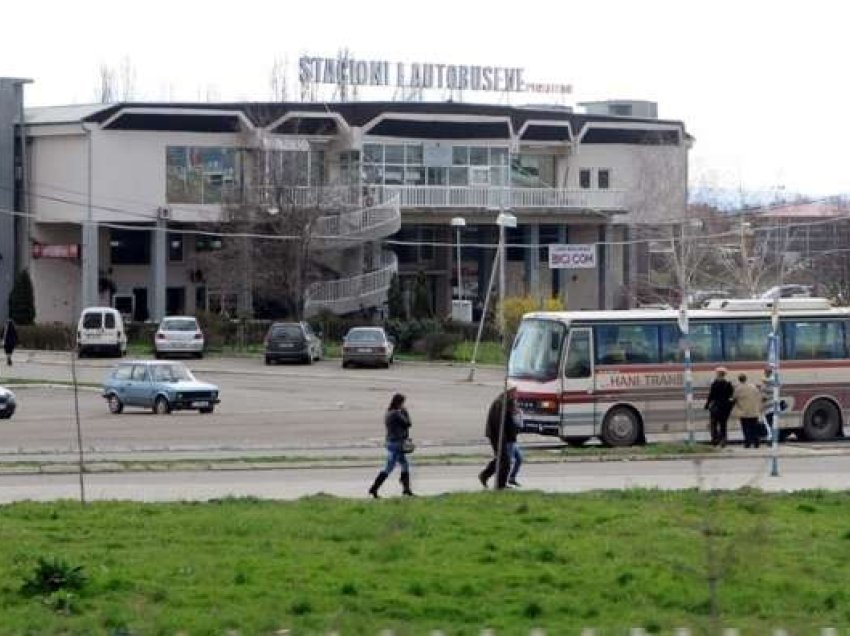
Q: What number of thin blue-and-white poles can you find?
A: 2